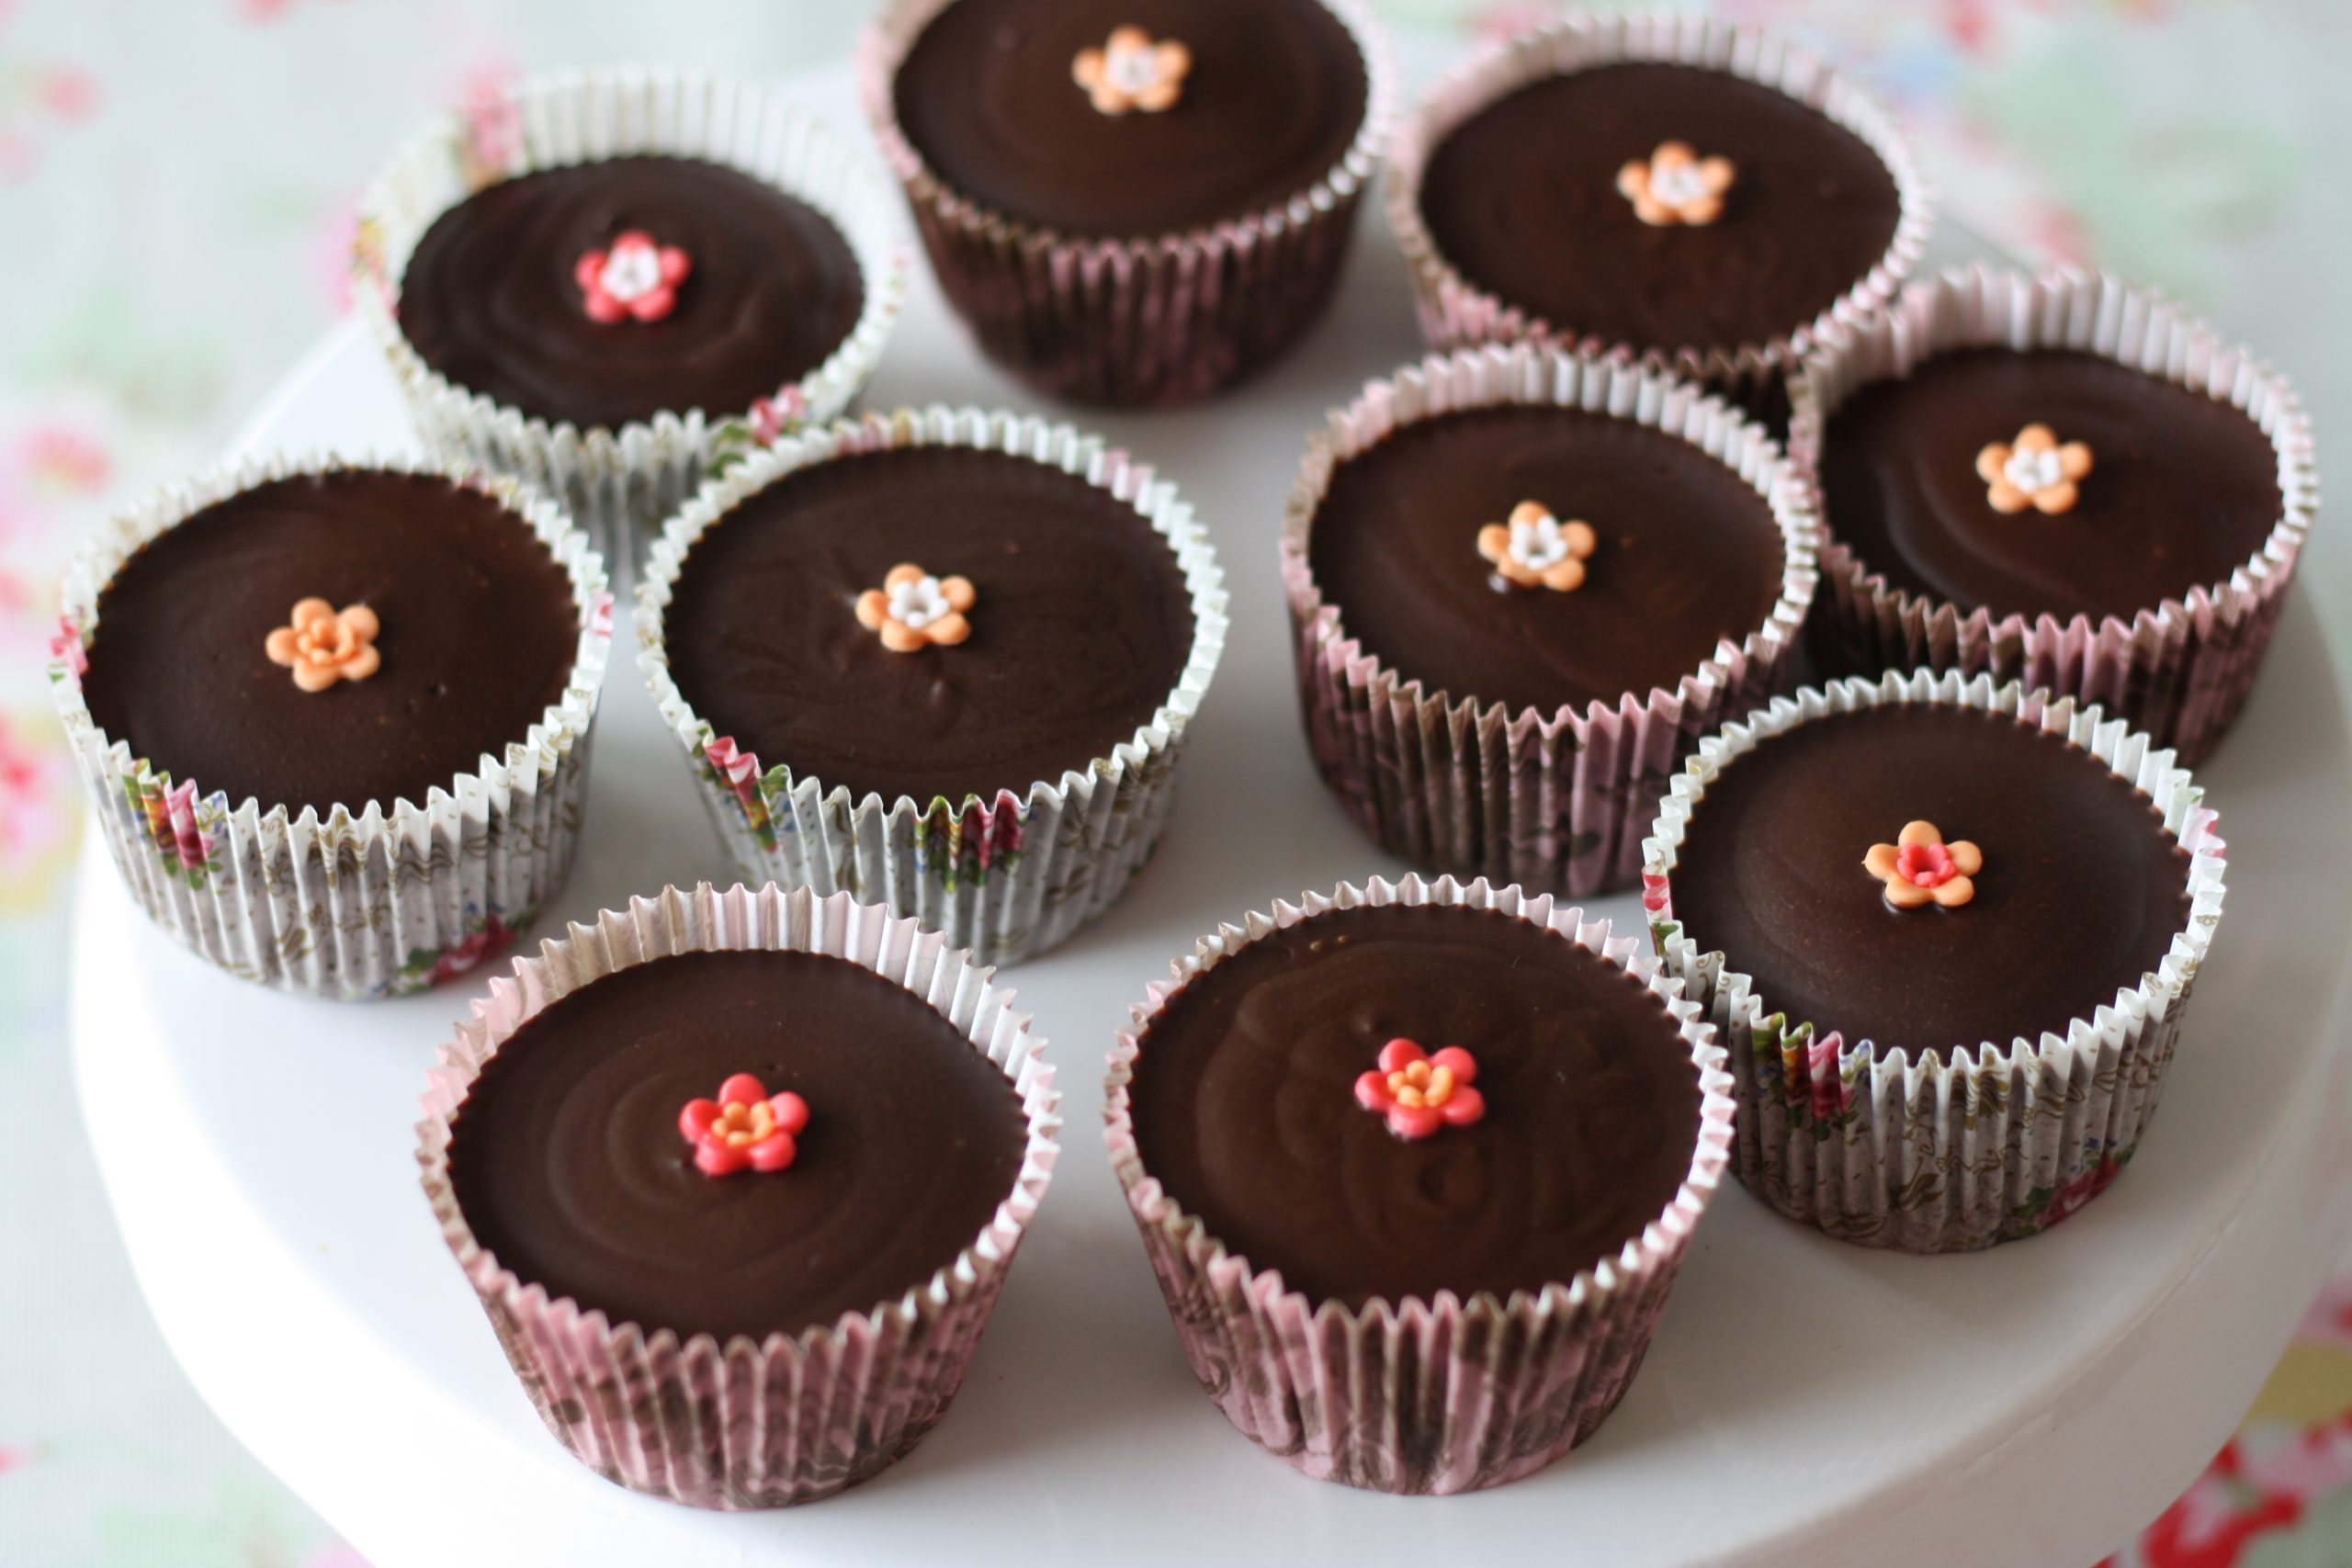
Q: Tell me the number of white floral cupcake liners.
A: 4